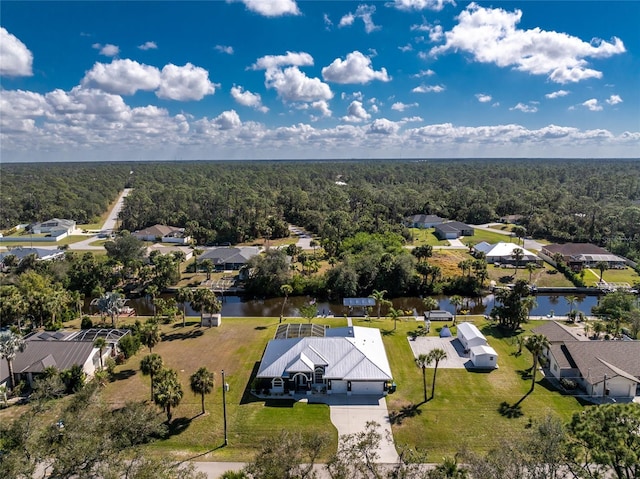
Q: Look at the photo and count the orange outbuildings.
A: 0